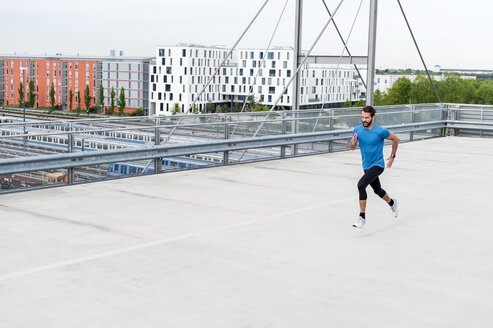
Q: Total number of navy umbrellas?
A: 0